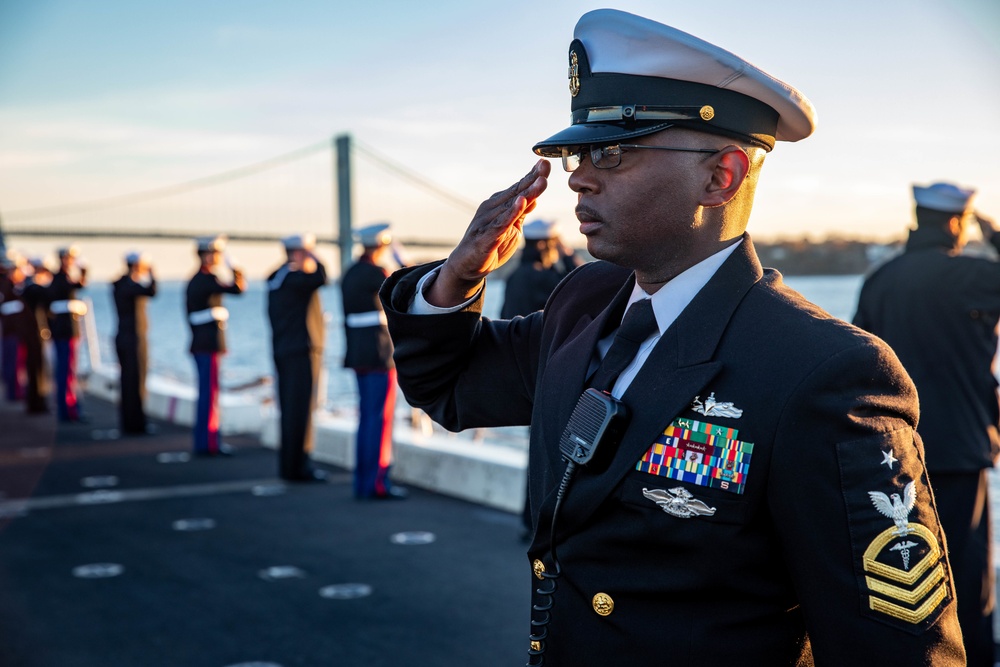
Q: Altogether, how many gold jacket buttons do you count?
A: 3